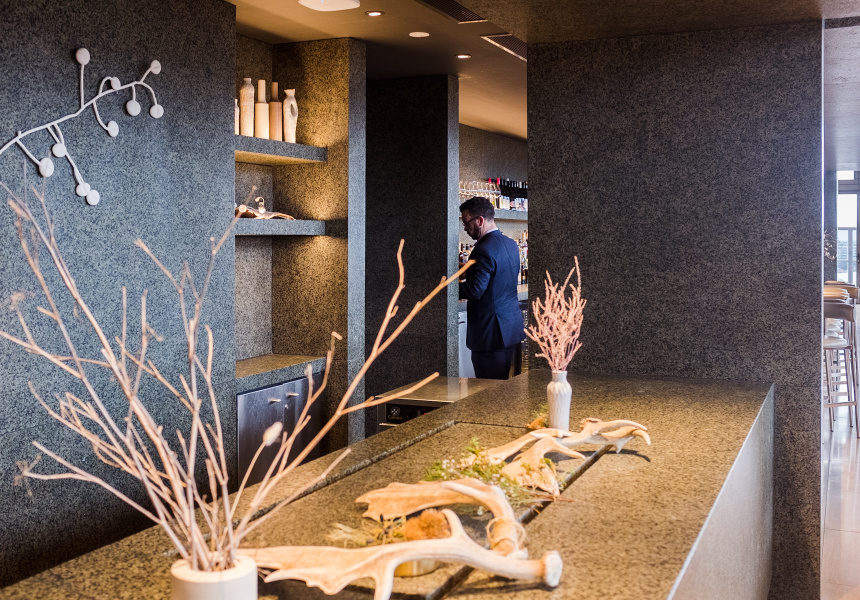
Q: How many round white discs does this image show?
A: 10